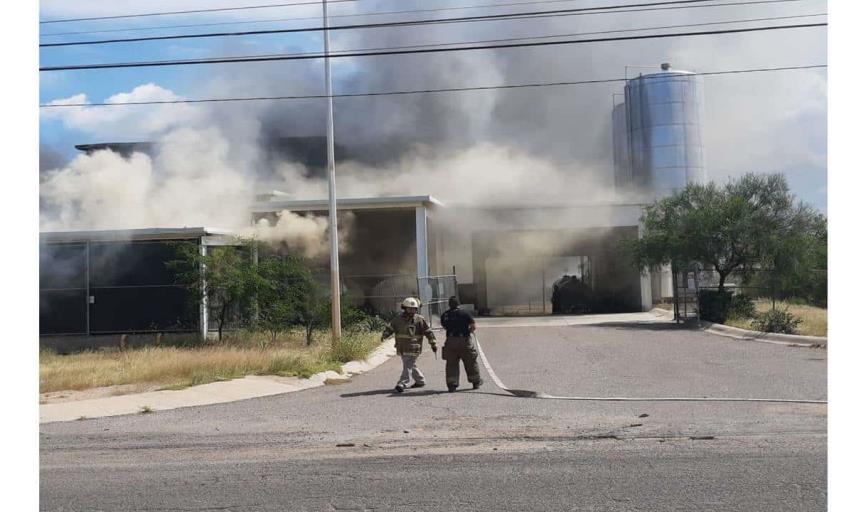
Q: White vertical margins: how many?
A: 2